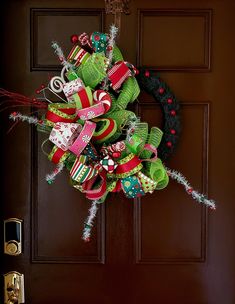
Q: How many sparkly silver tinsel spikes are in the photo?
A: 6